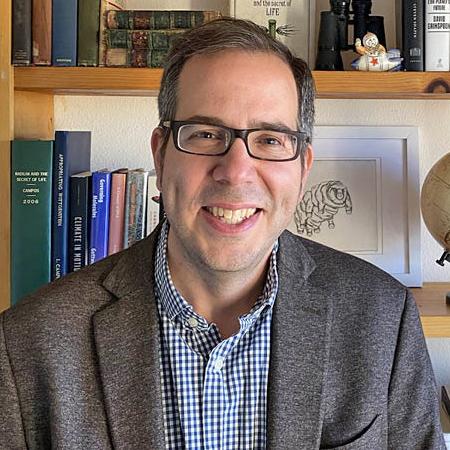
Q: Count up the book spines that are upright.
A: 13